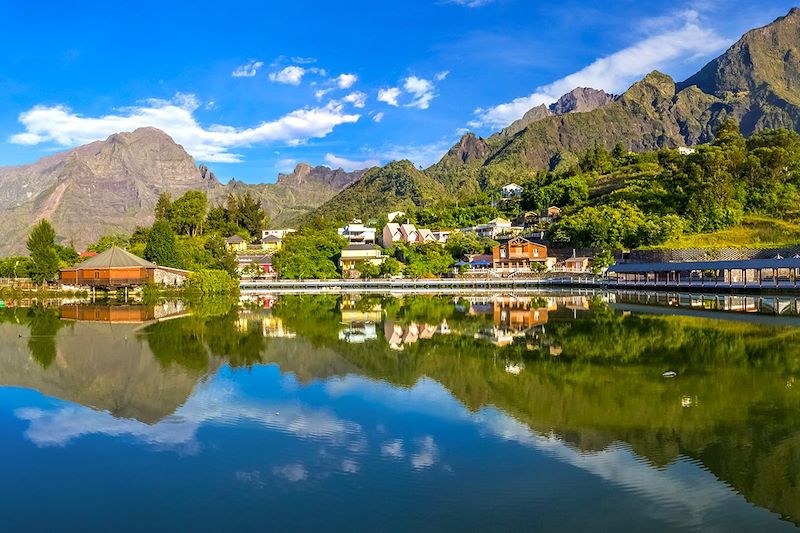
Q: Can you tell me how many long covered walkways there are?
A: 1